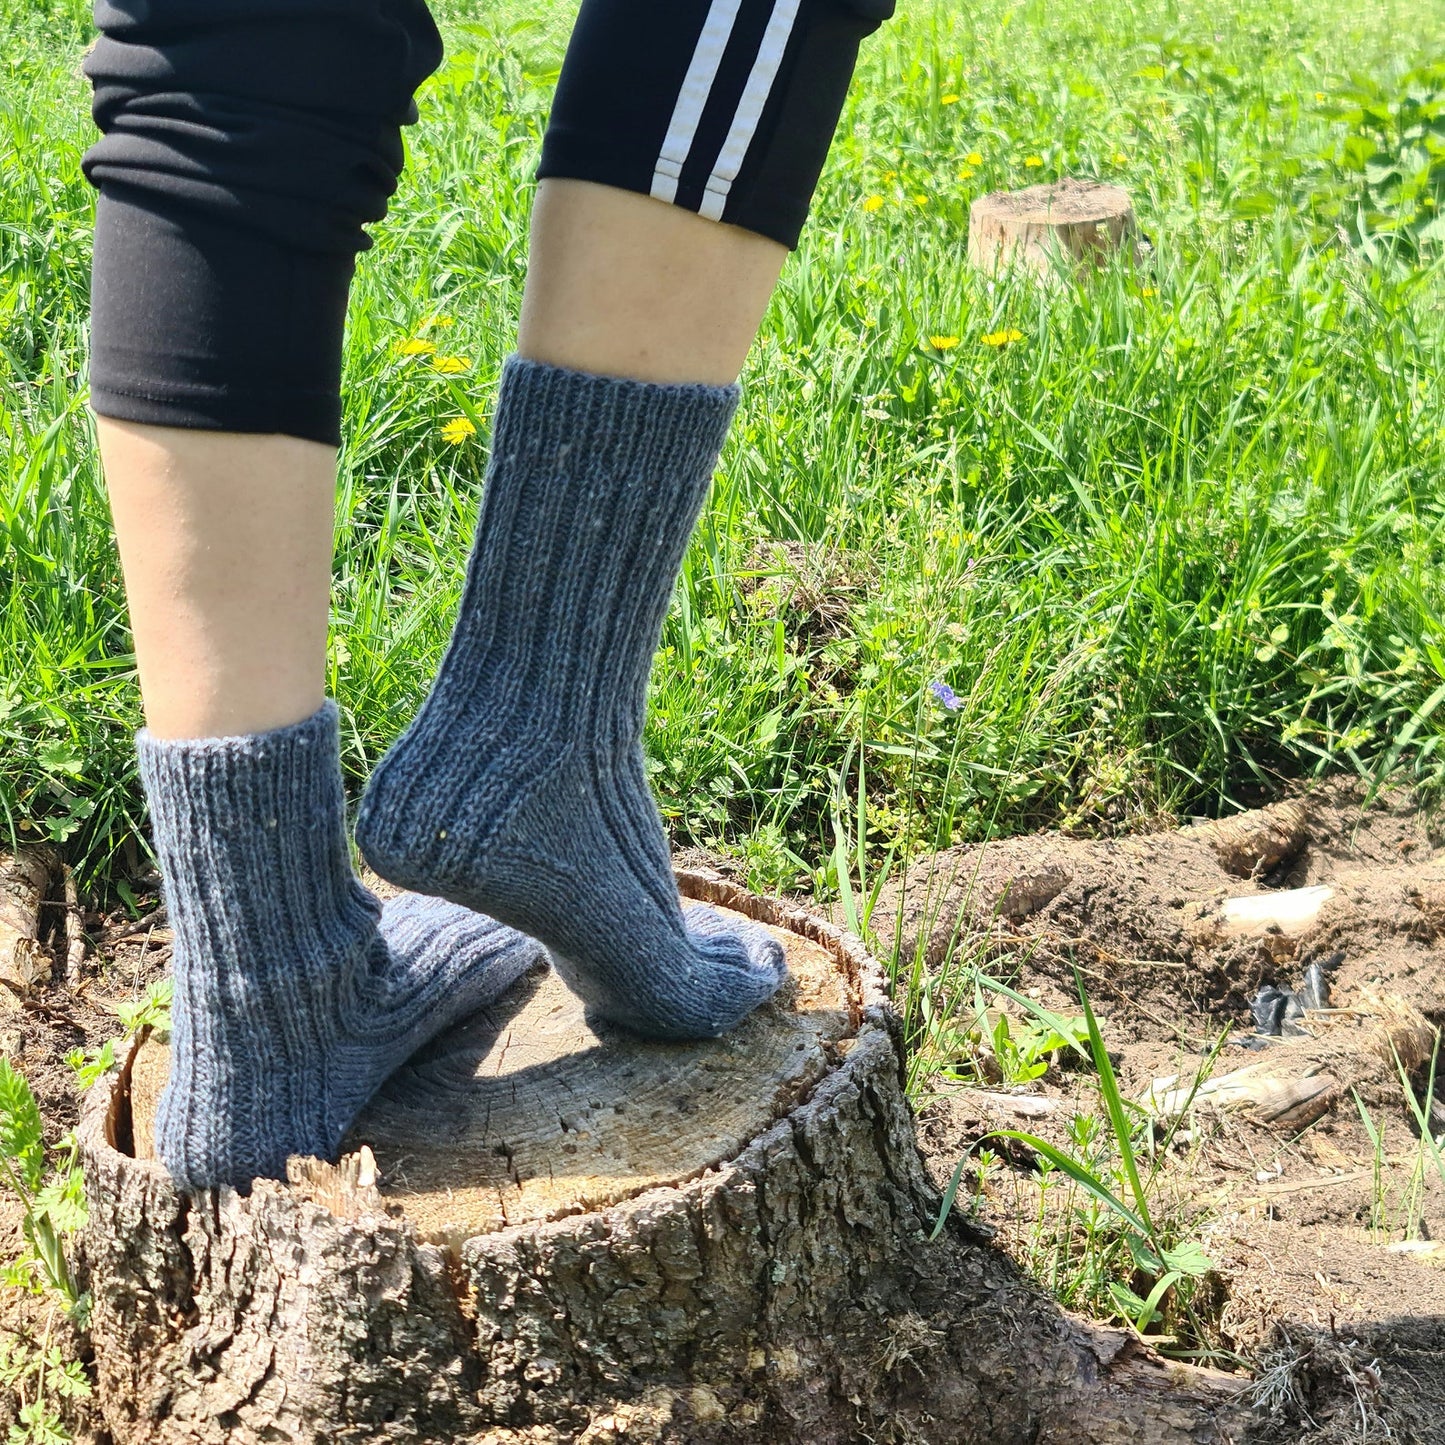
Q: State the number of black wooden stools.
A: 0